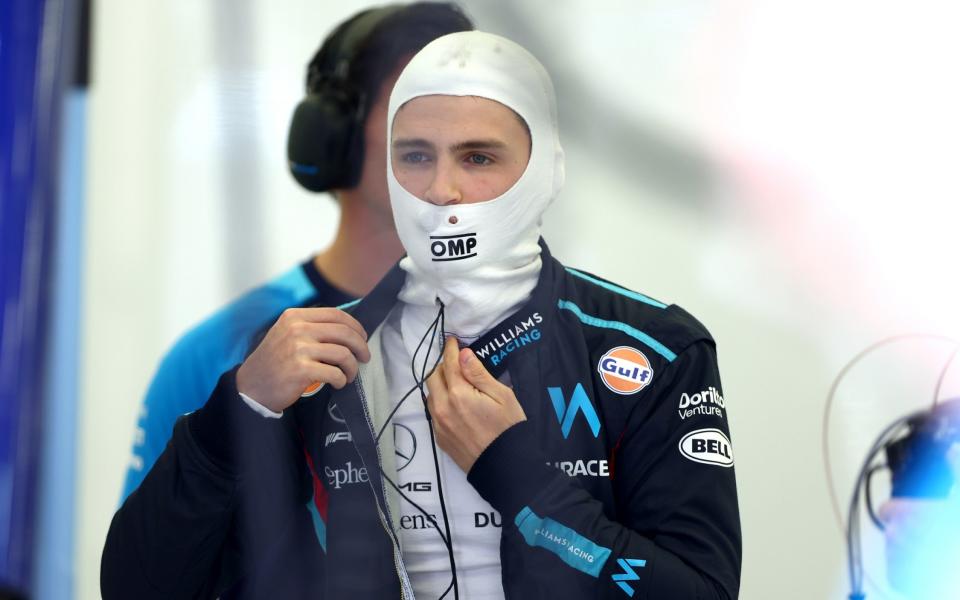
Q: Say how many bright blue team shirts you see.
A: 1